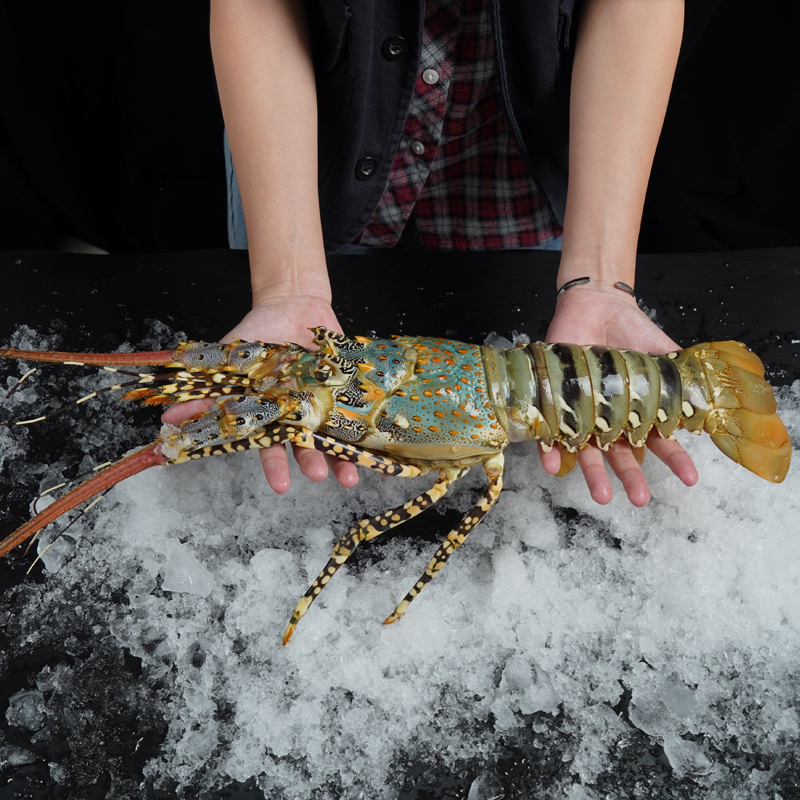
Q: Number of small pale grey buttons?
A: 2